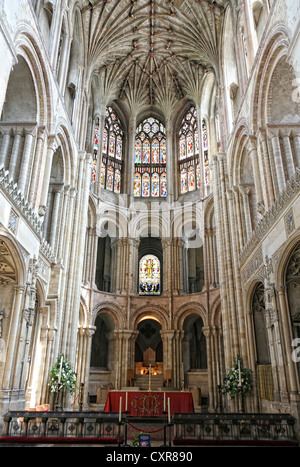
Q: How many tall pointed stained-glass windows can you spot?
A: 3